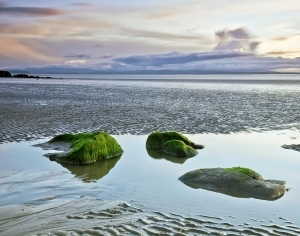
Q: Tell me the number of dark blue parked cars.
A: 0